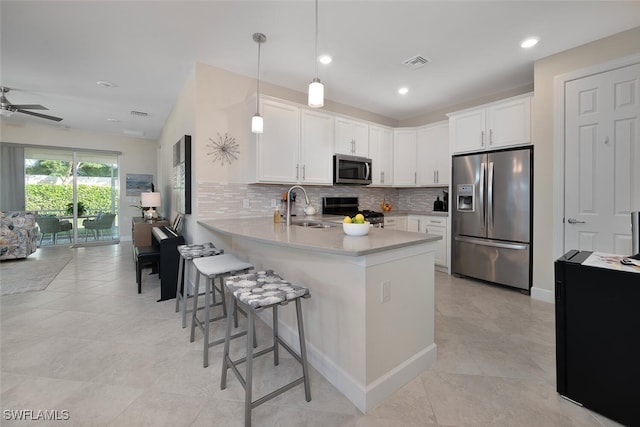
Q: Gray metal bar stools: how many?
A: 3